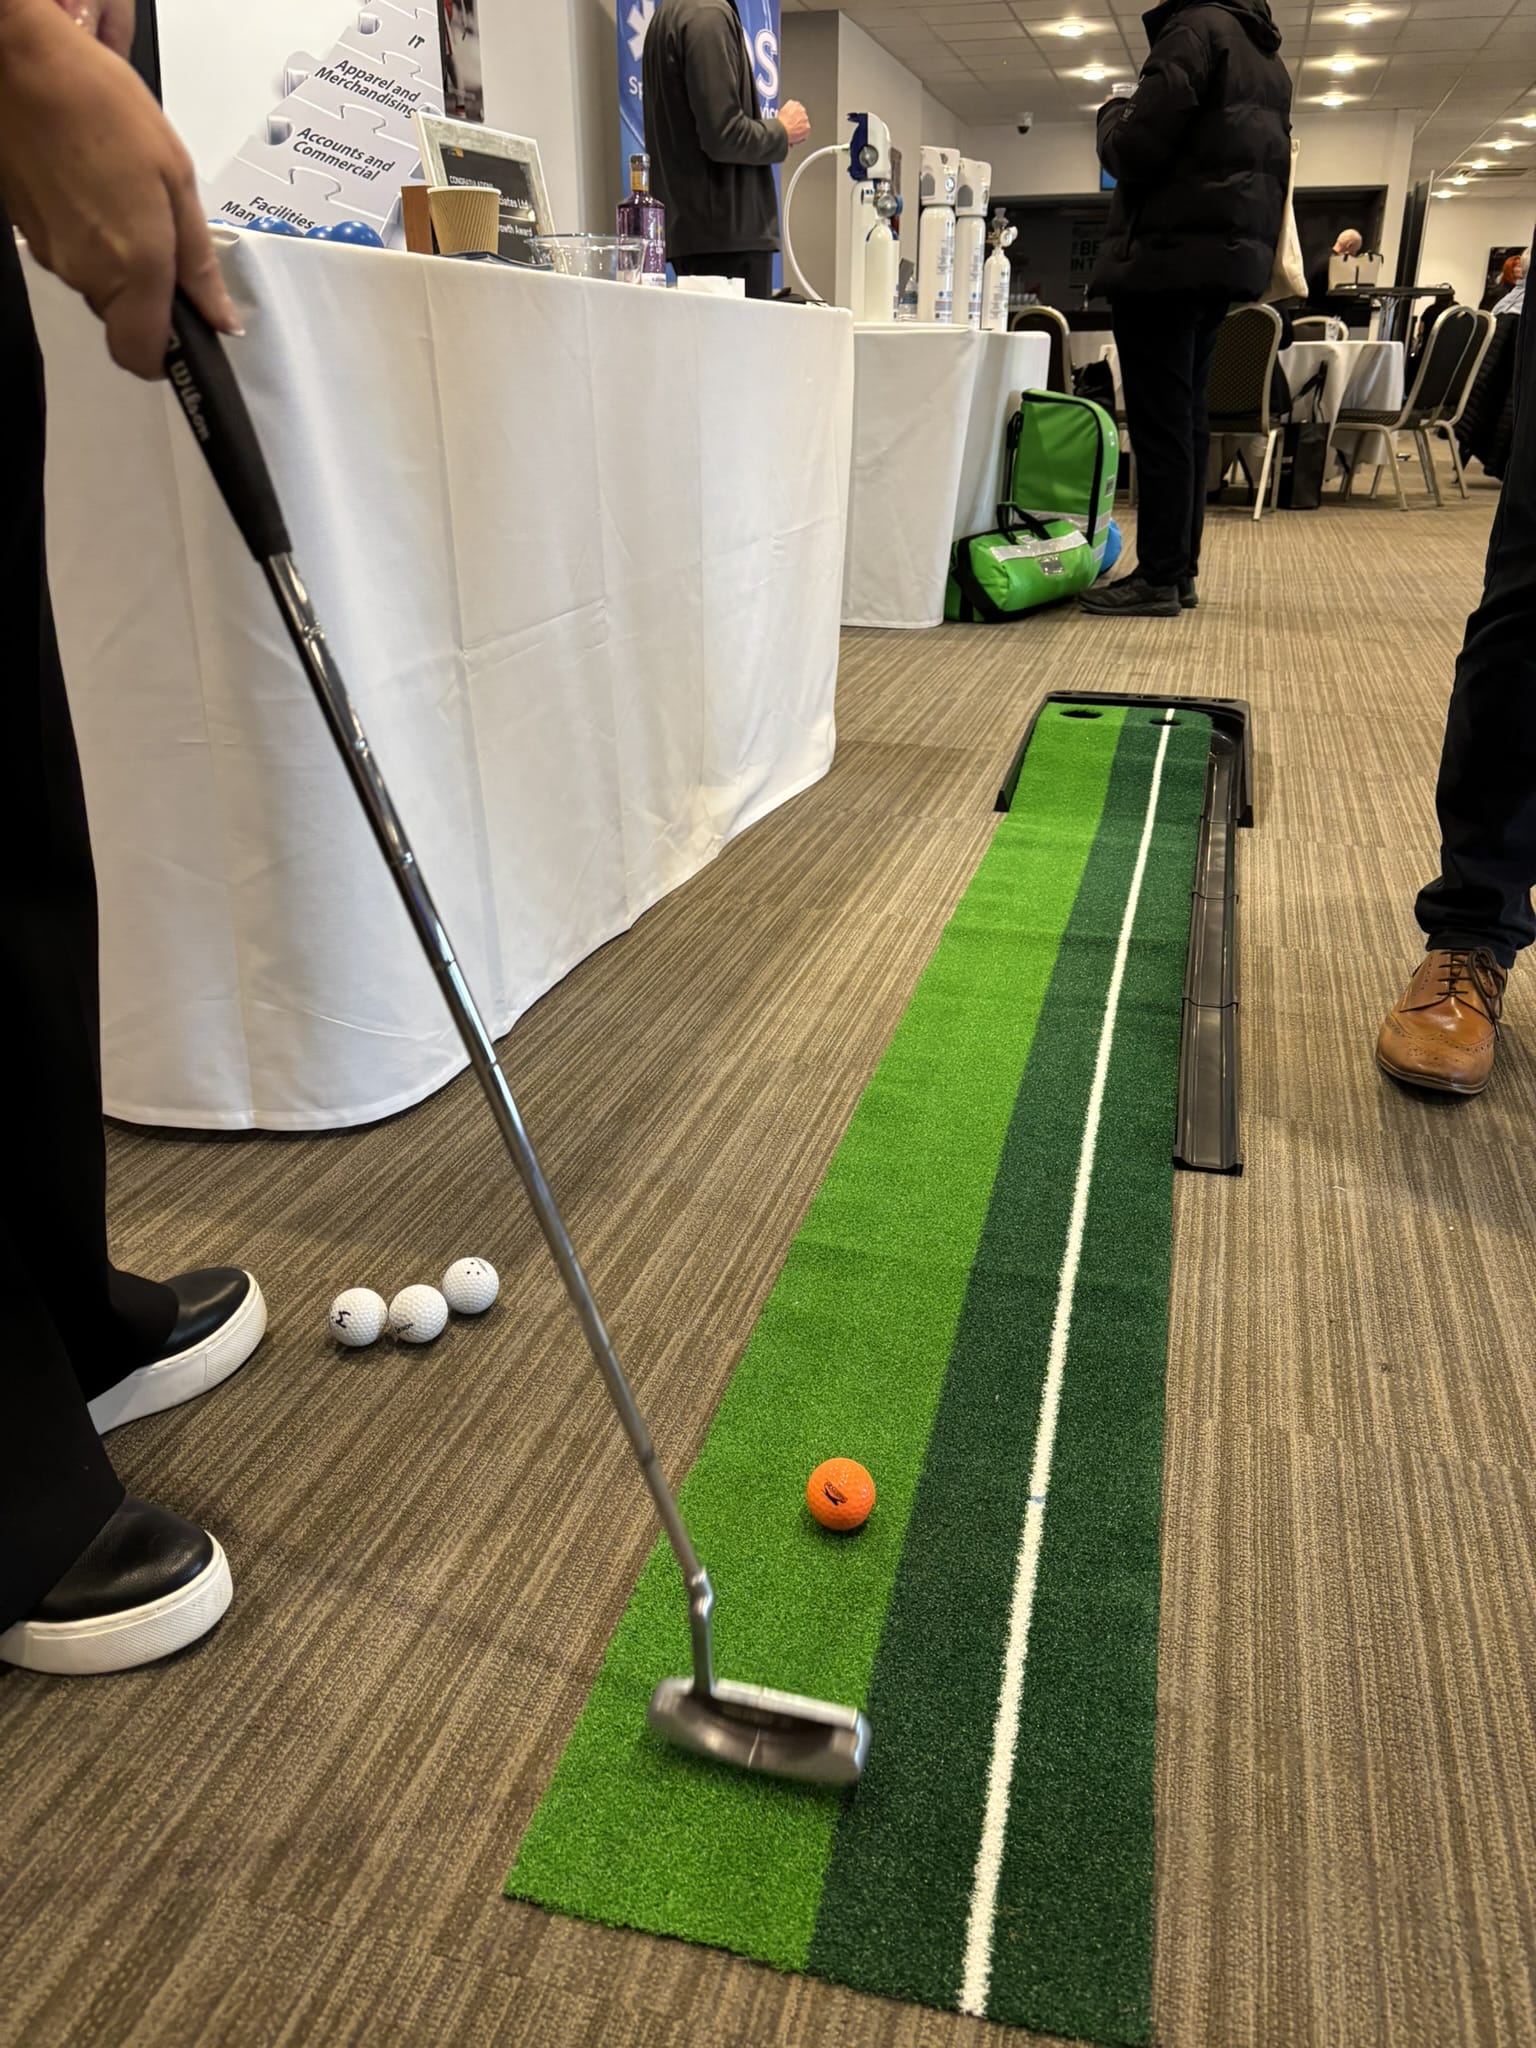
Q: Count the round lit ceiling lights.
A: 10